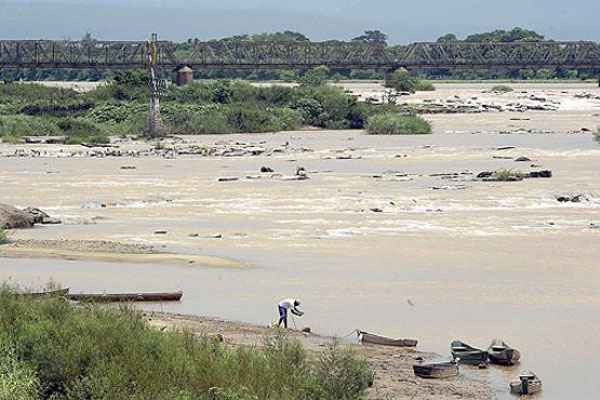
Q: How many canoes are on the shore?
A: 7